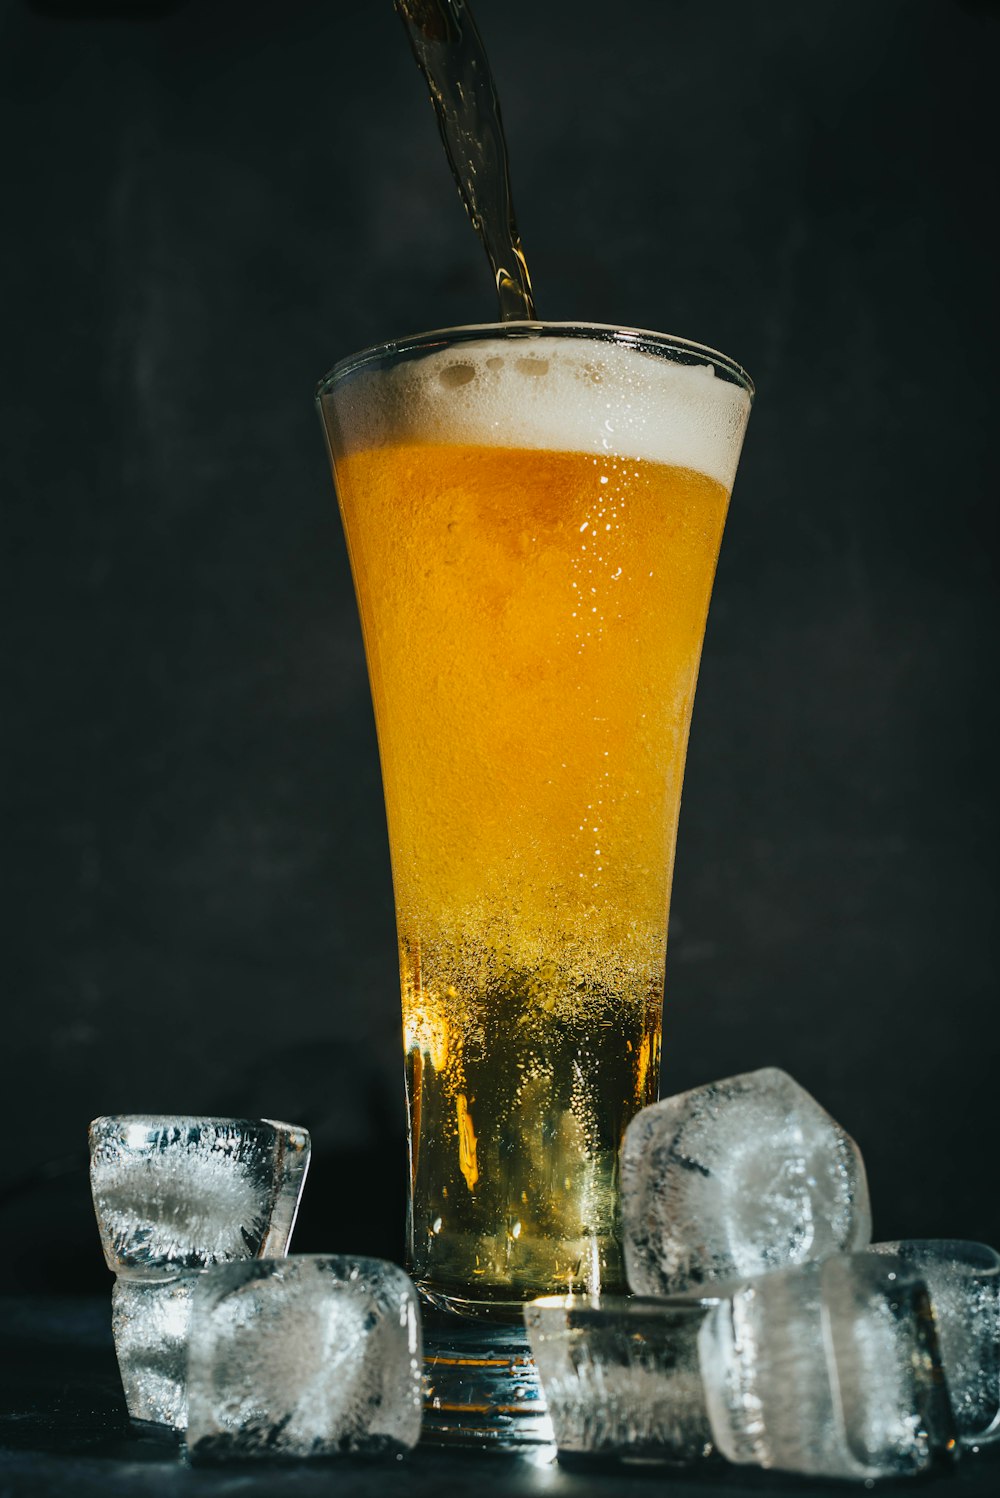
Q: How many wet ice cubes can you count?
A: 7